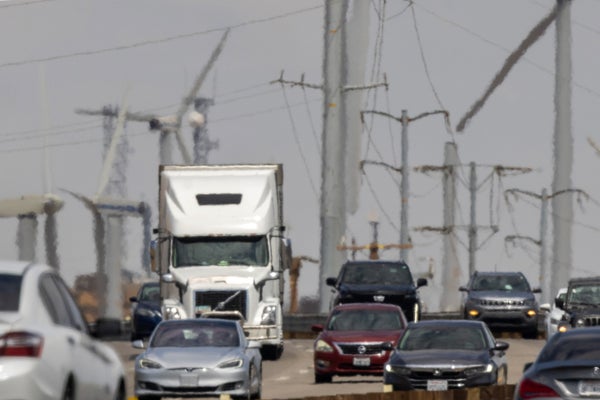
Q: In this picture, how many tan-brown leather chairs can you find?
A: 0